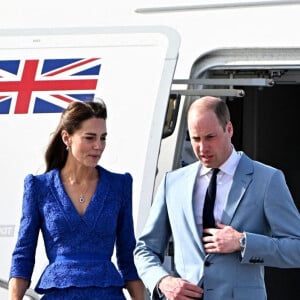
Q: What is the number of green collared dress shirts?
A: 0